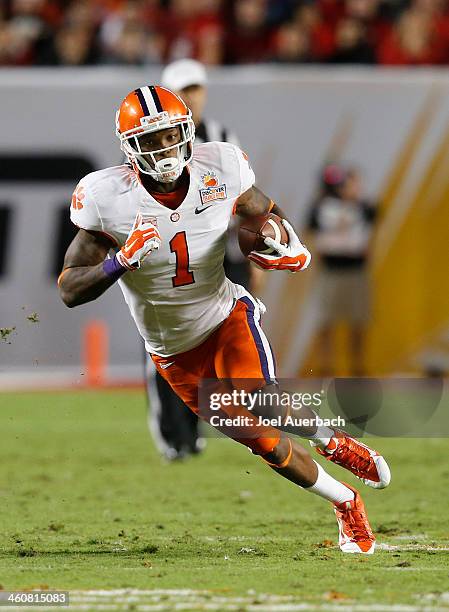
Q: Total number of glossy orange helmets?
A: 1